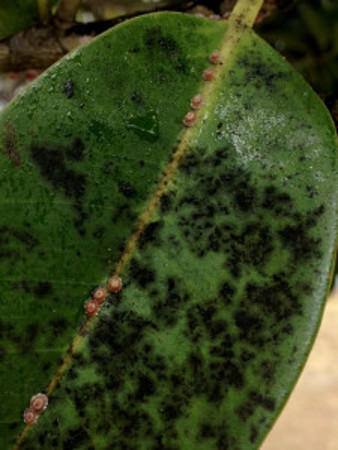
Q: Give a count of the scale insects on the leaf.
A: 9